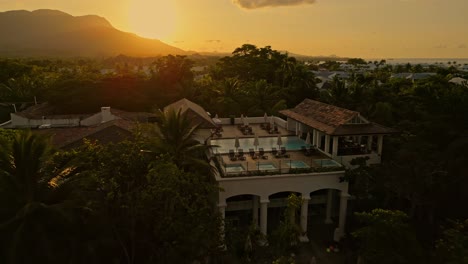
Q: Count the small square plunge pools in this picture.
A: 4